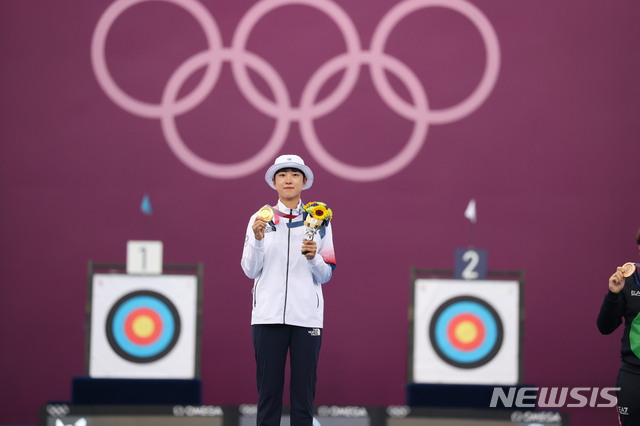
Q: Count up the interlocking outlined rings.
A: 5